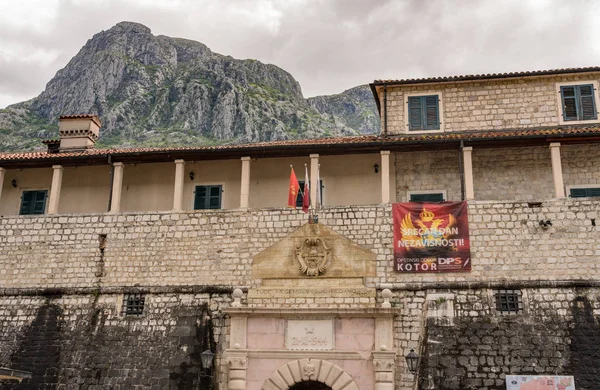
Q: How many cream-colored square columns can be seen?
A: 9